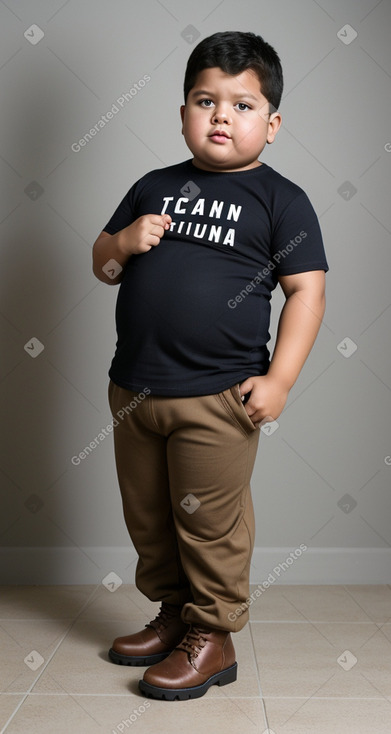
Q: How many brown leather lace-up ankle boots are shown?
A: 2